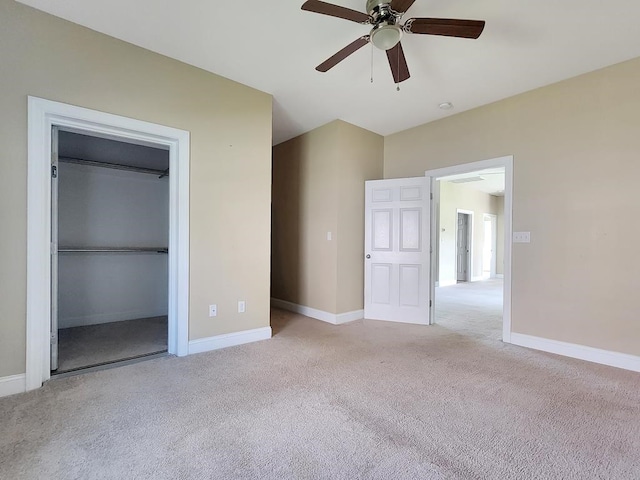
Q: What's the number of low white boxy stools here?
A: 0